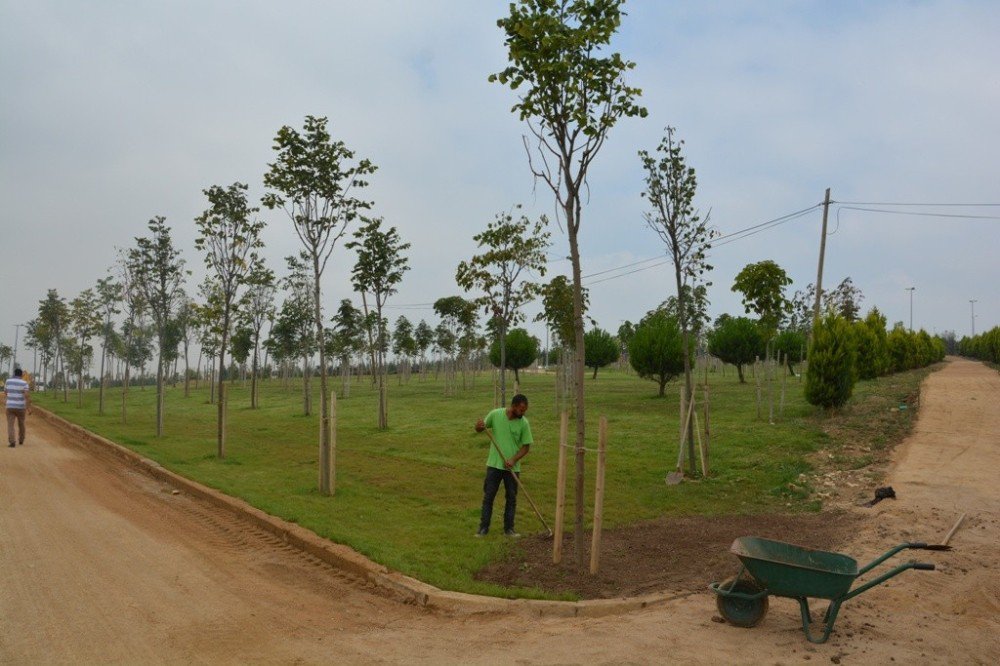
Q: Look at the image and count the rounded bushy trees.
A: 5